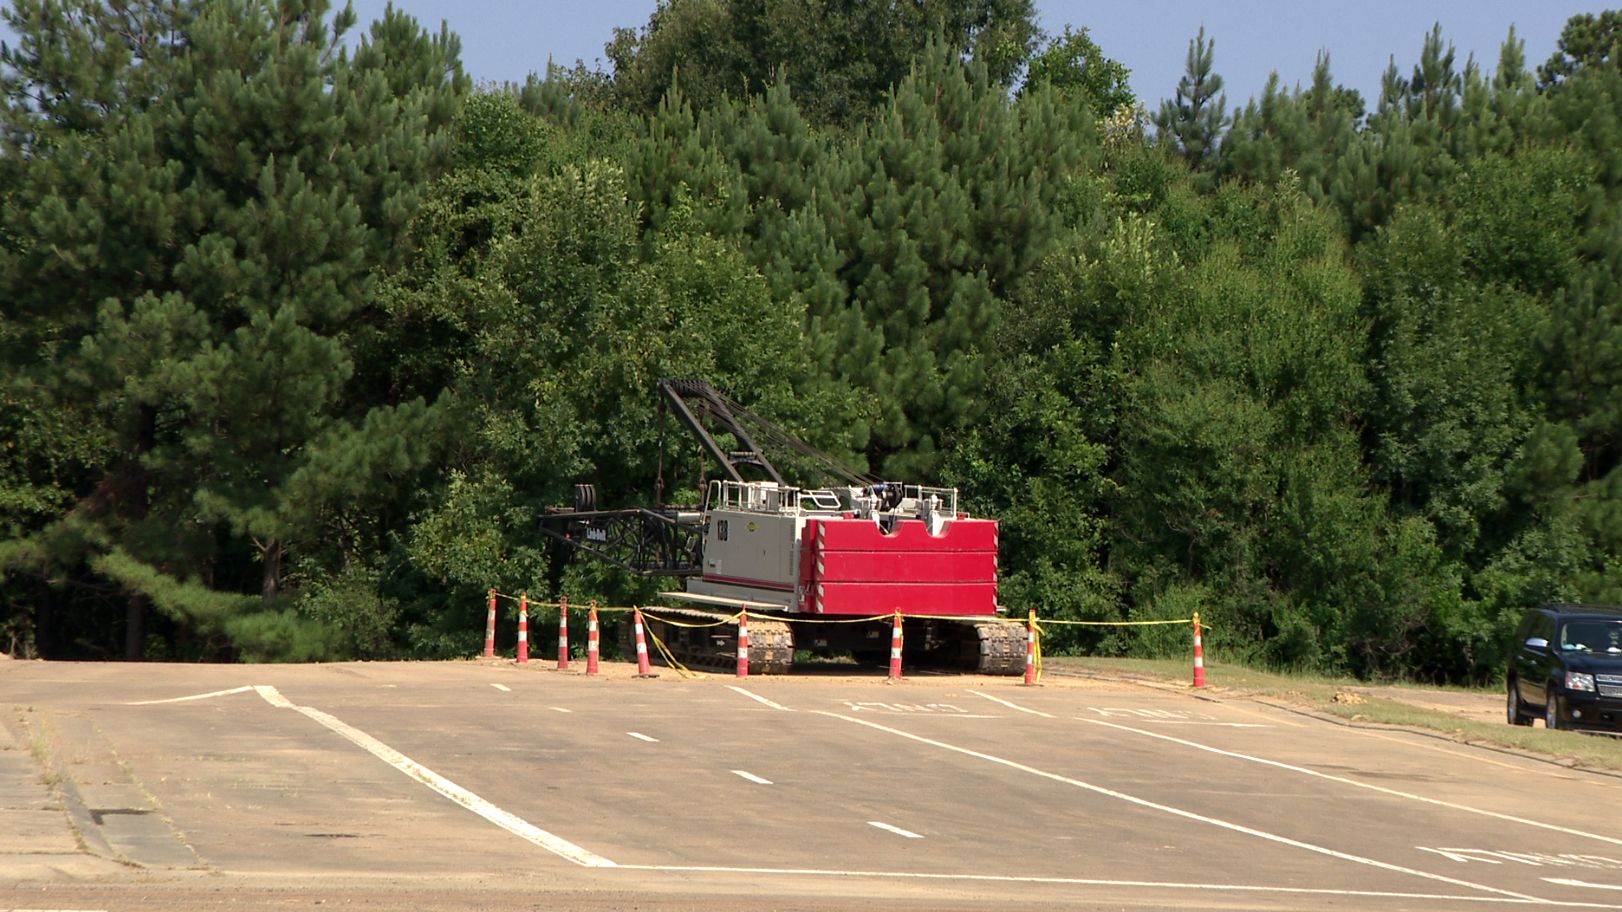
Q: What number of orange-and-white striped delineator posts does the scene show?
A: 9